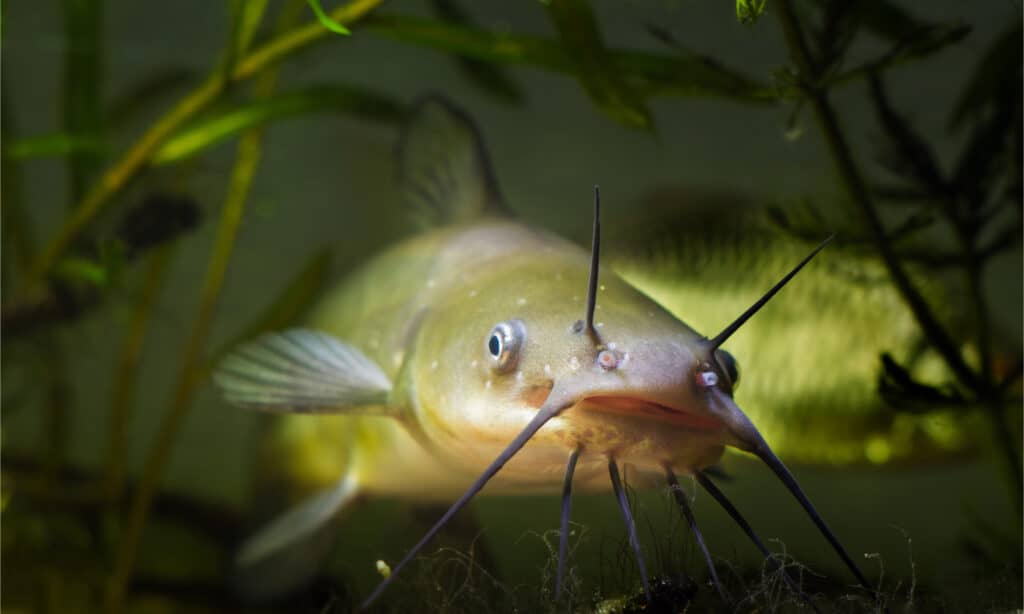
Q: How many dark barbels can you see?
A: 8